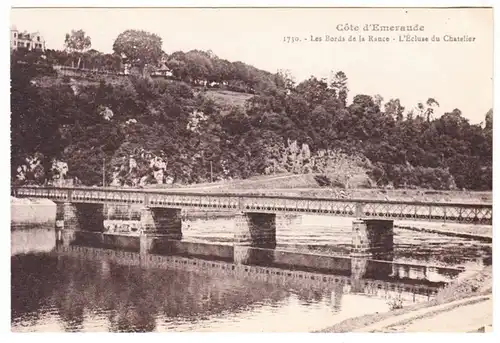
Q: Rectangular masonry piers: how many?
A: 4